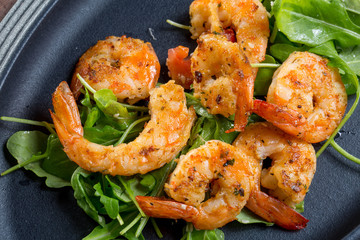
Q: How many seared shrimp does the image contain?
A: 7